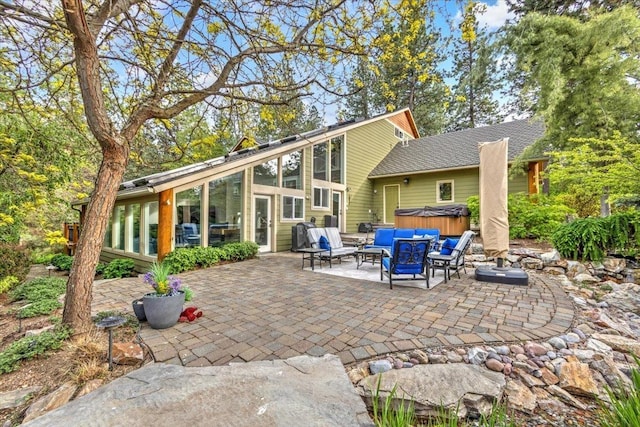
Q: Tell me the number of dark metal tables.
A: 3